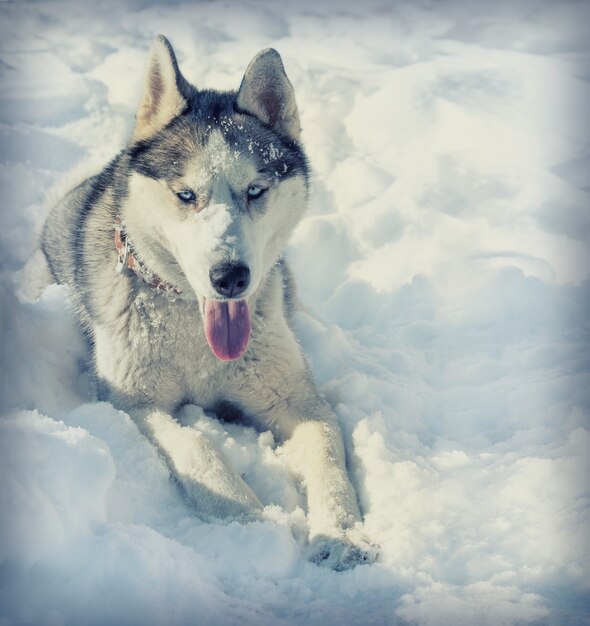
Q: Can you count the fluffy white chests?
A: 1